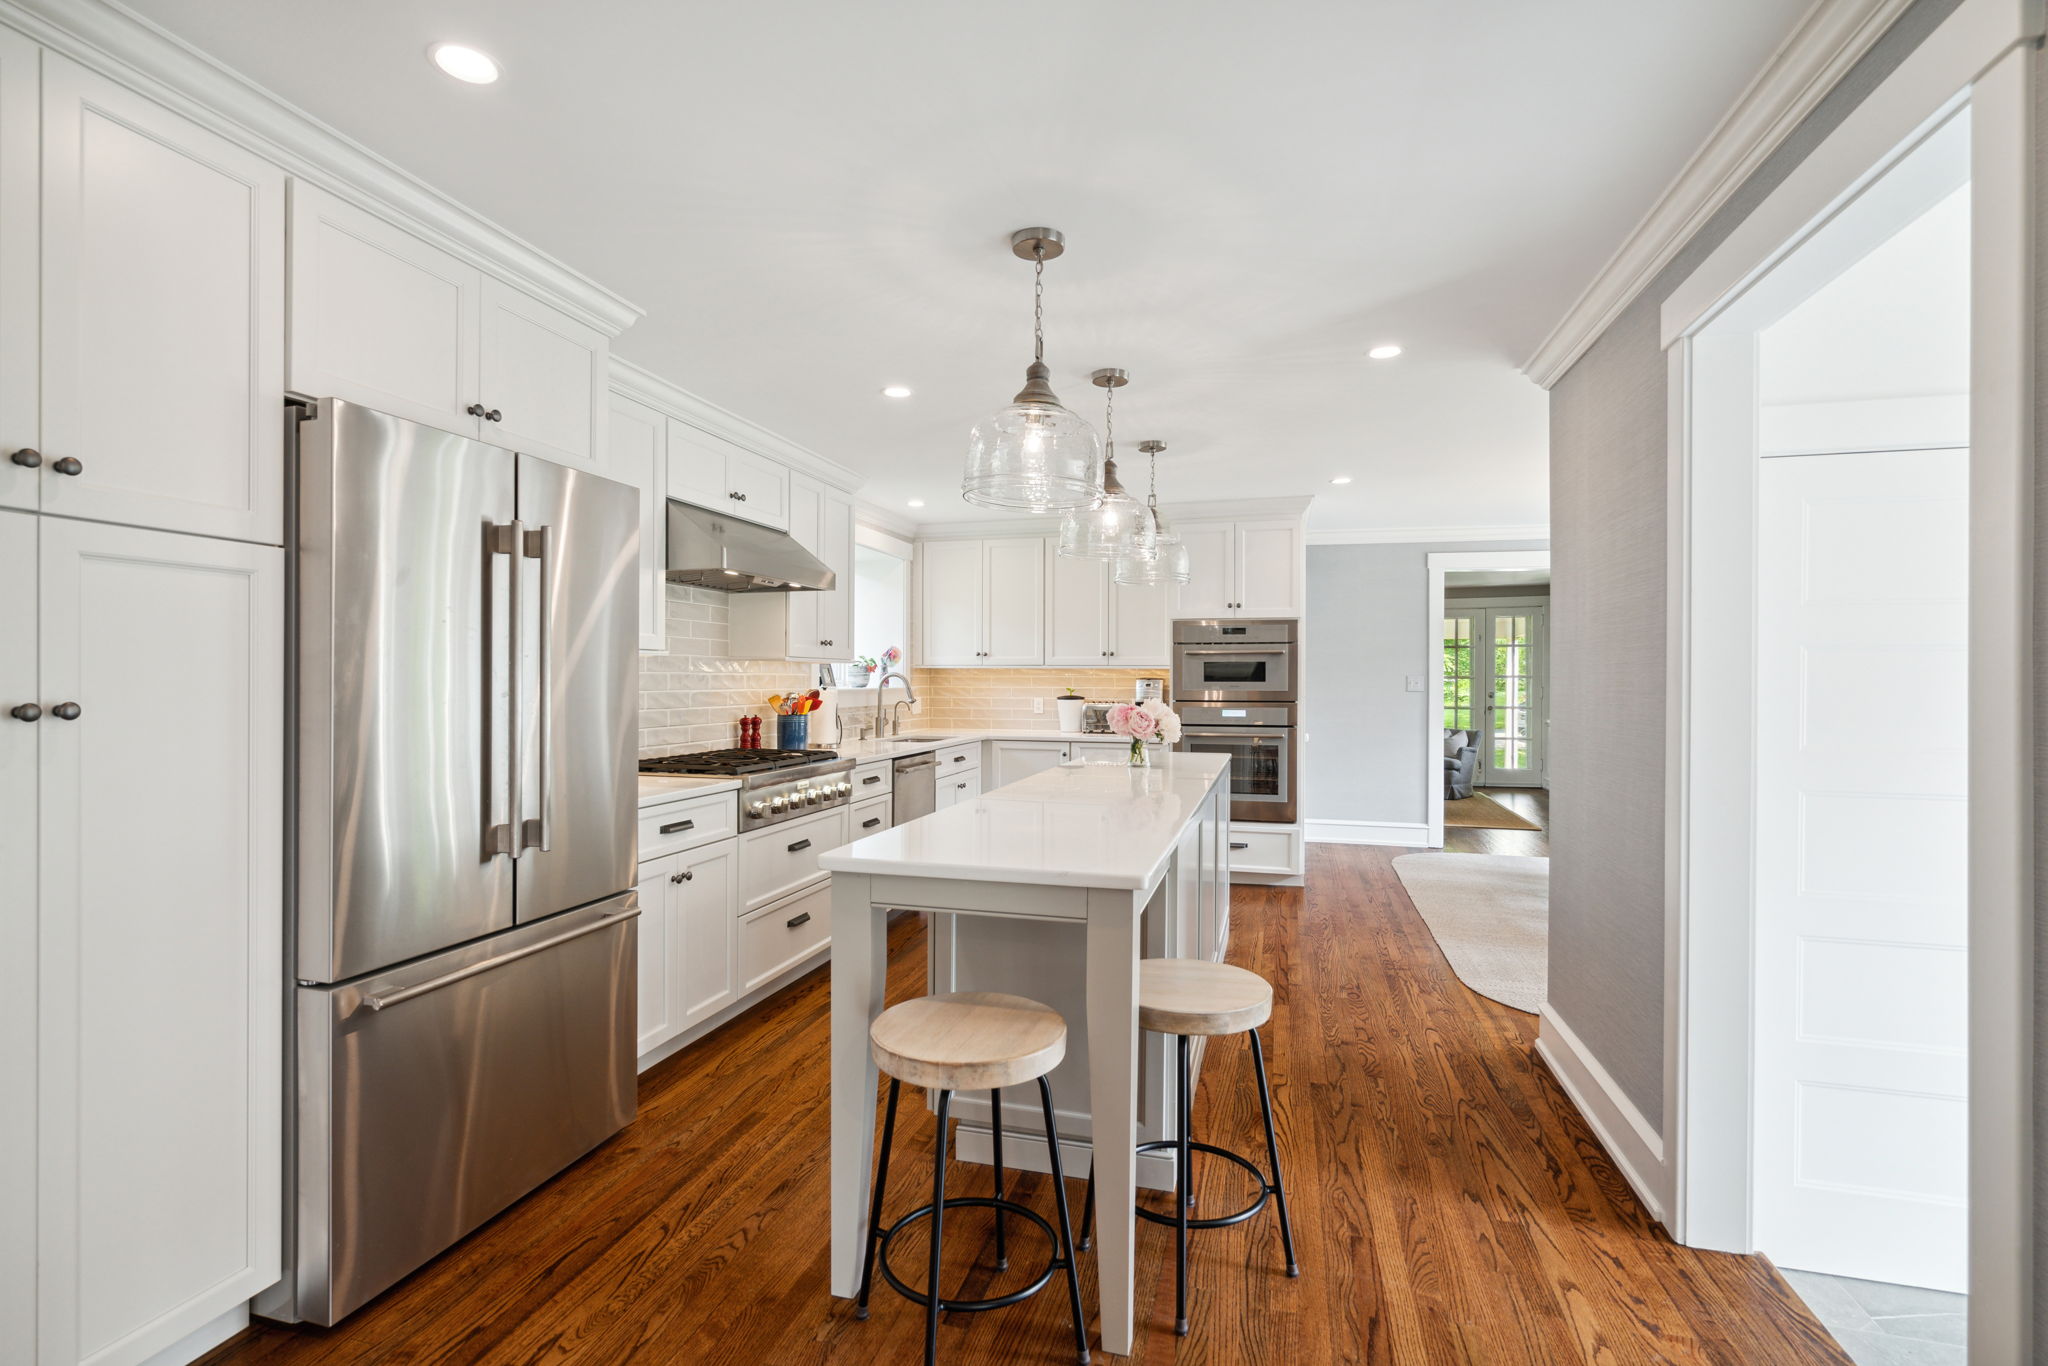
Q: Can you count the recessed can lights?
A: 5